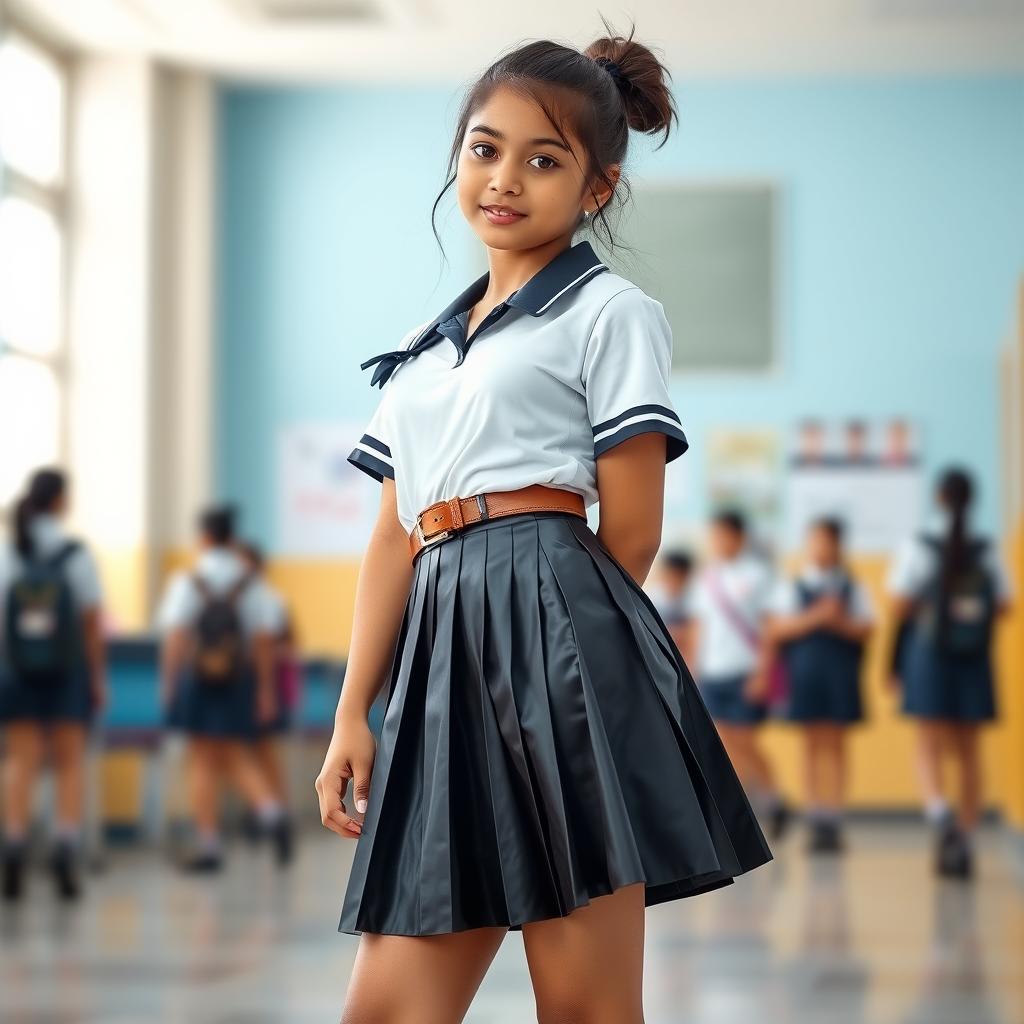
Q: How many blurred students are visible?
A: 7